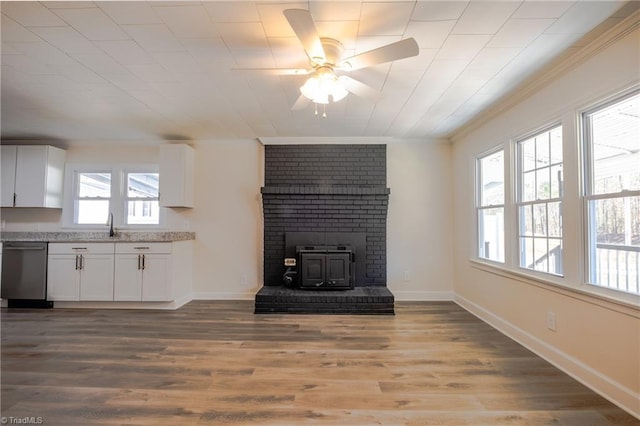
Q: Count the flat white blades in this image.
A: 5